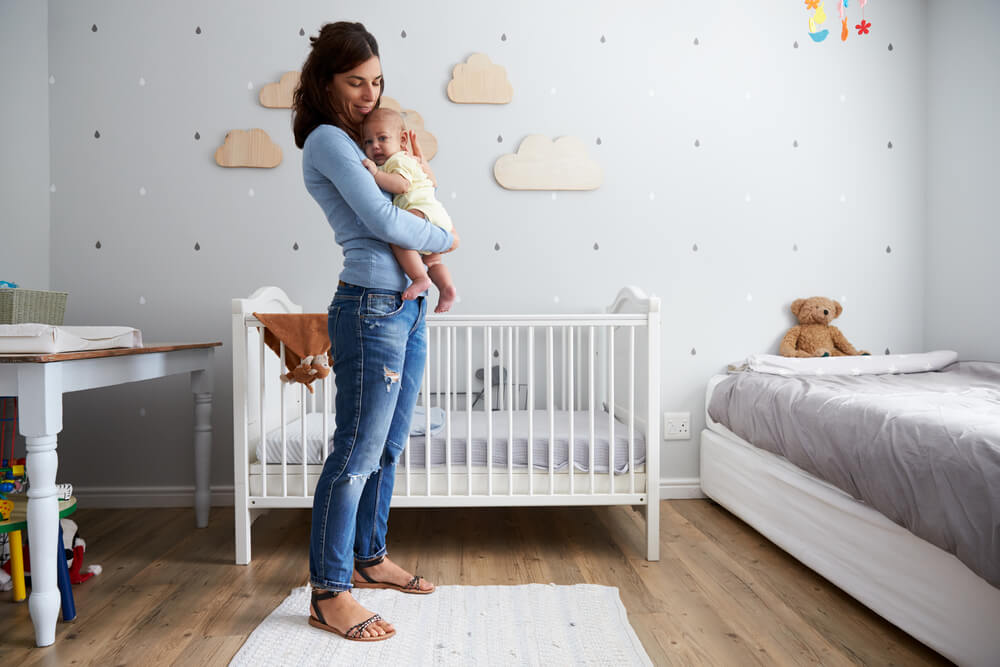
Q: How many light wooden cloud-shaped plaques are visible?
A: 5